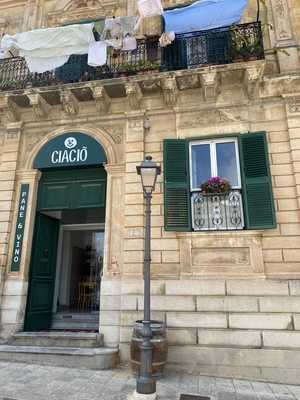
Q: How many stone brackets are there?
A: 8